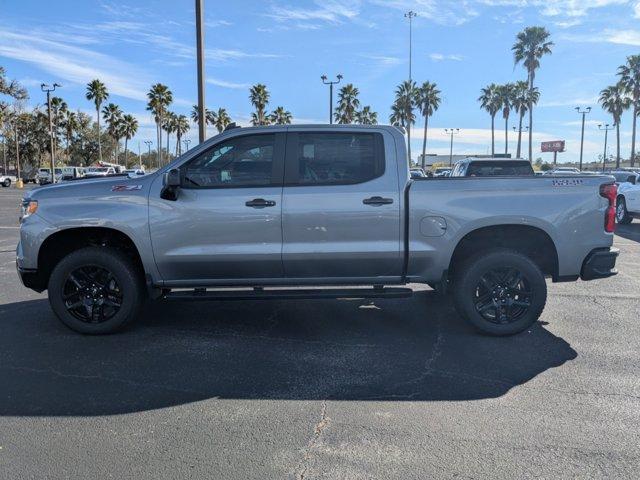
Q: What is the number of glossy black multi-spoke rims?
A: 2